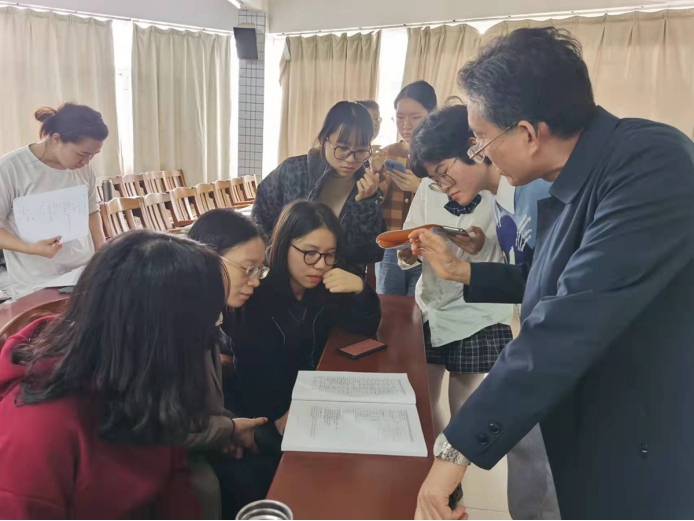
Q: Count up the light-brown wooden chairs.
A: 11